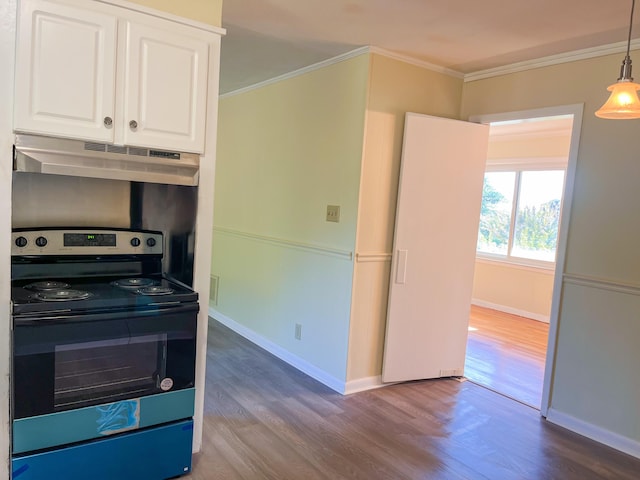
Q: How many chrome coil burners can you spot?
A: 4